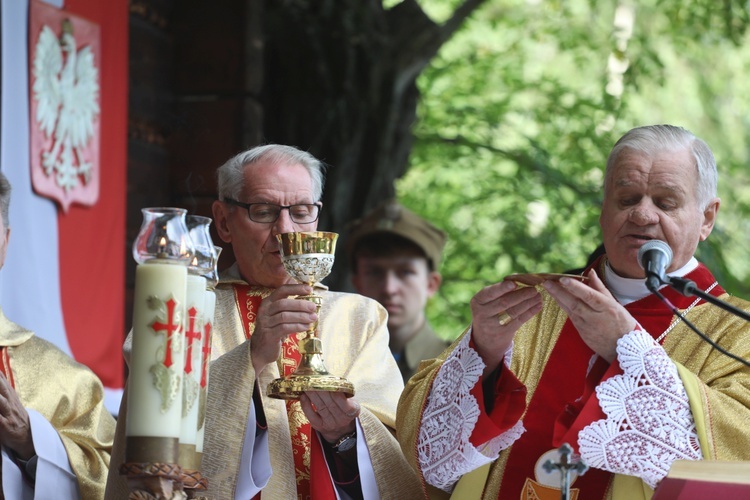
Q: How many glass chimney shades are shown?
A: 3